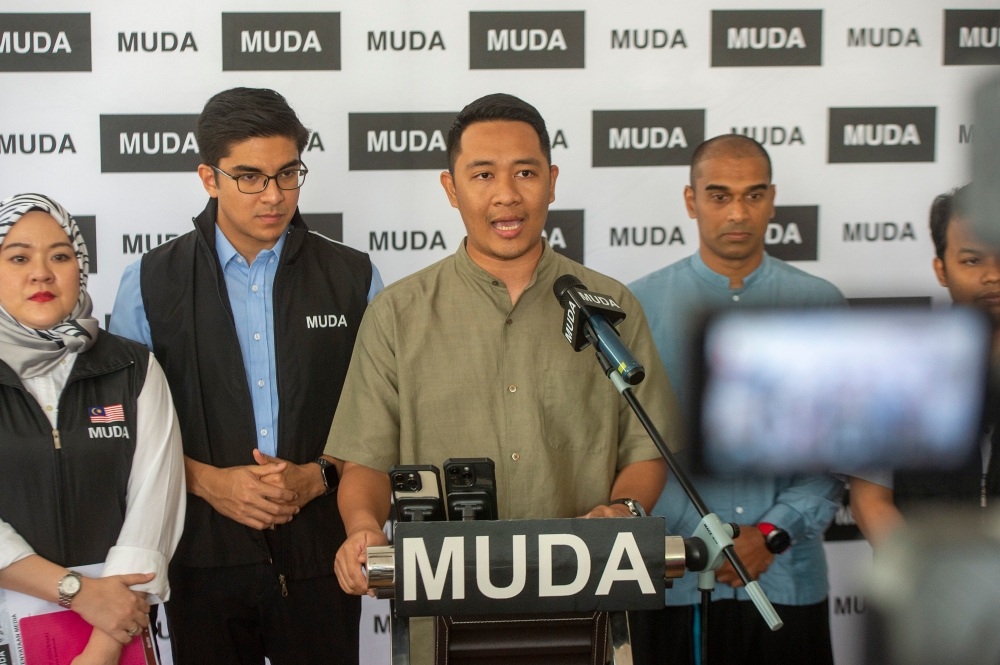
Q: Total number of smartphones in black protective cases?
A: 2